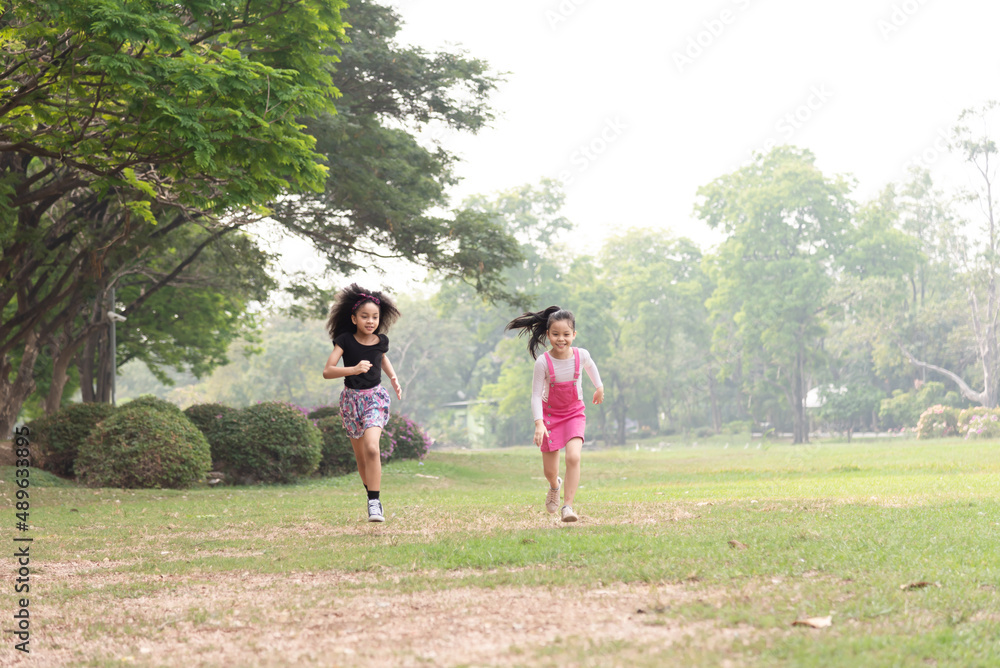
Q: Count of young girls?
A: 2